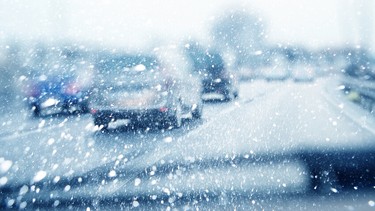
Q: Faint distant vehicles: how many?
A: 3